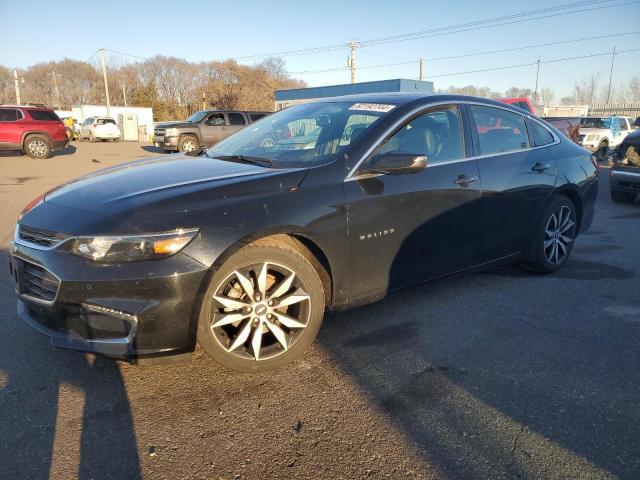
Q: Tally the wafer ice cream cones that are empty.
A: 0